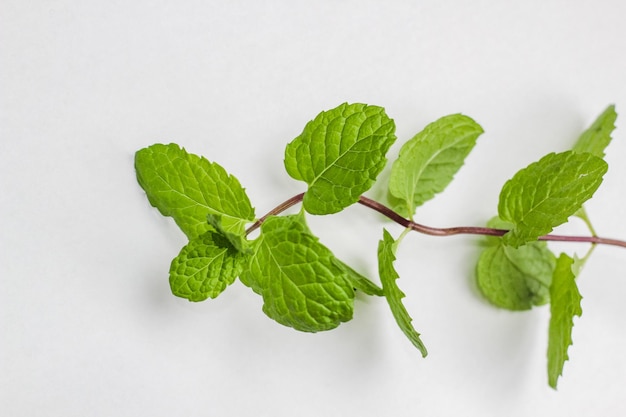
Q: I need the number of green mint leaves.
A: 12